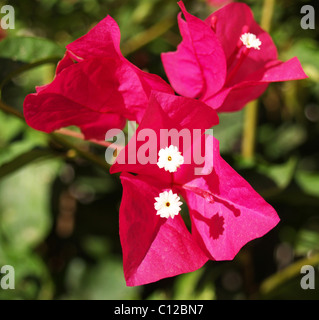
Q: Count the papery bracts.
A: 9